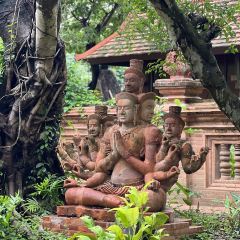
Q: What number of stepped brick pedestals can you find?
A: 1